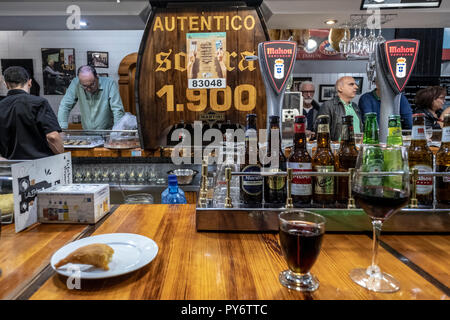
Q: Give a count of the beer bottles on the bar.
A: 9